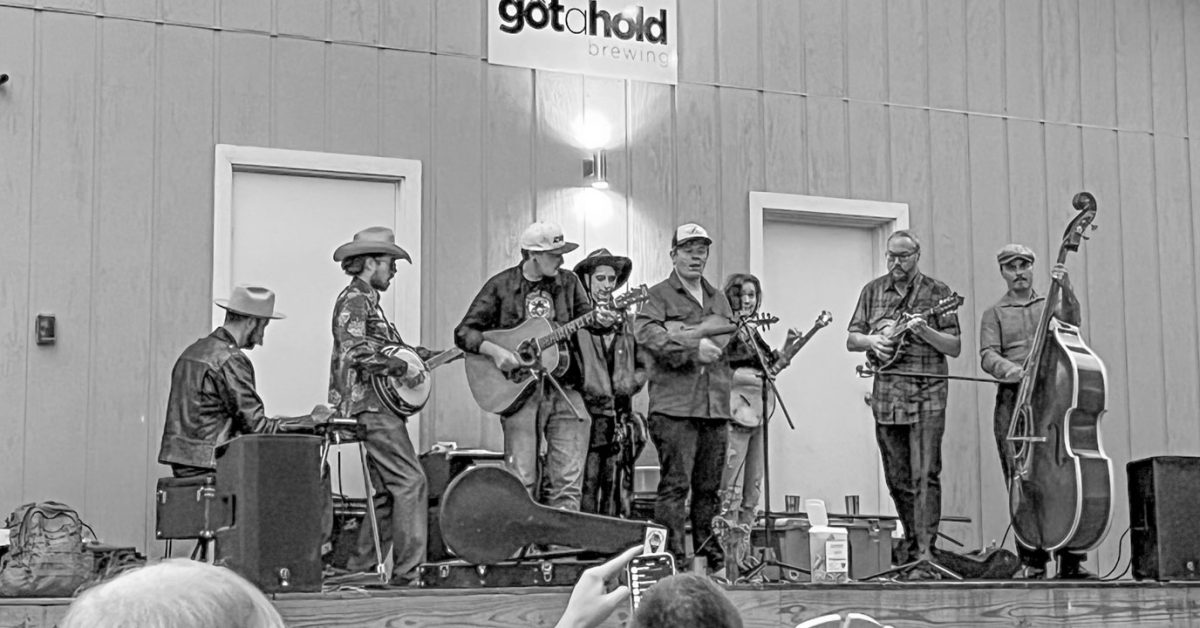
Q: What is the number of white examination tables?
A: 0